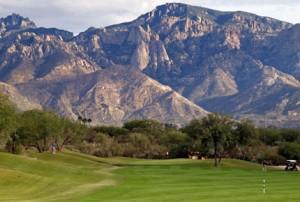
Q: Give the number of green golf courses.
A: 1